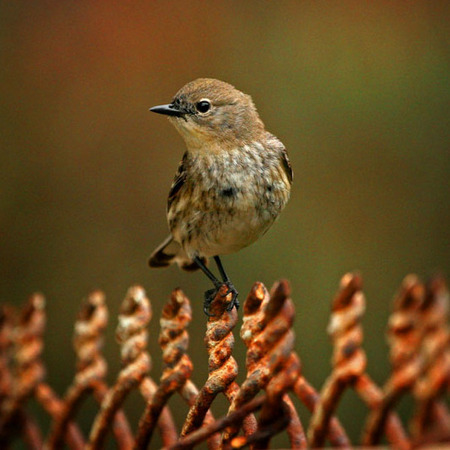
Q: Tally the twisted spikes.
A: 11